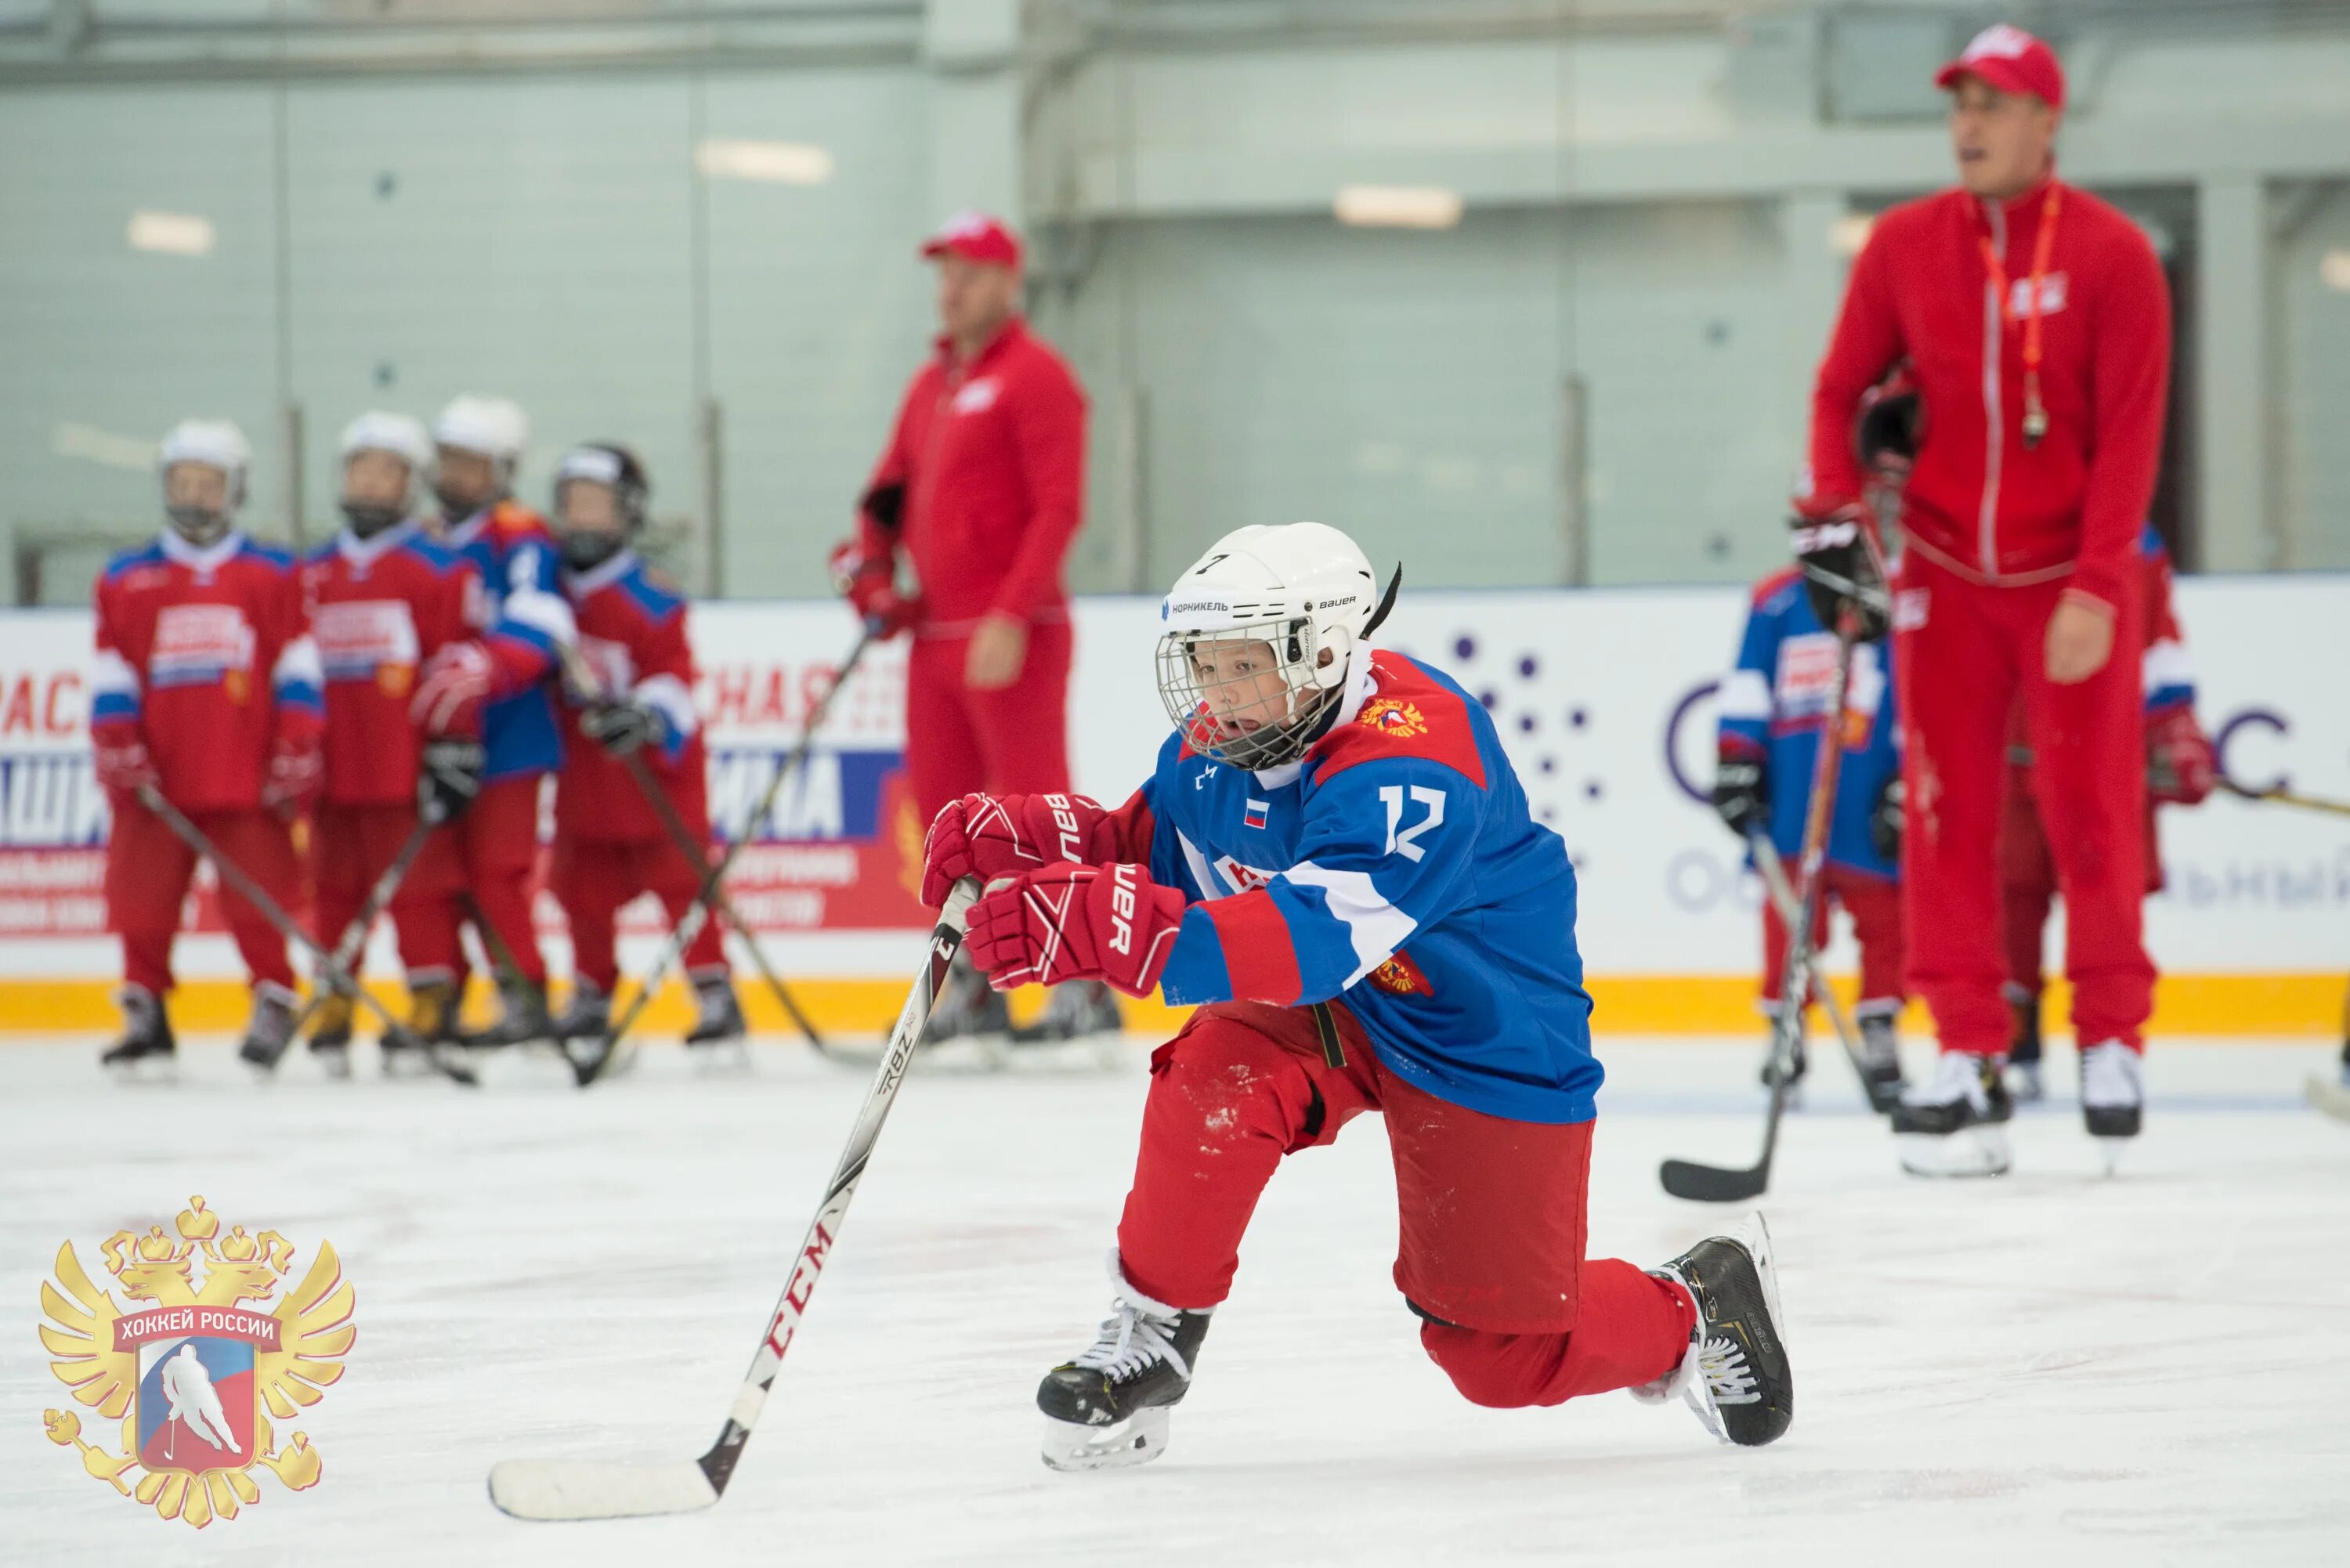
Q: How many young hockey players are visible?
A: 7